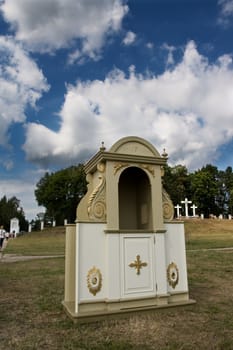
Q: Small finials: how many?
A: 2